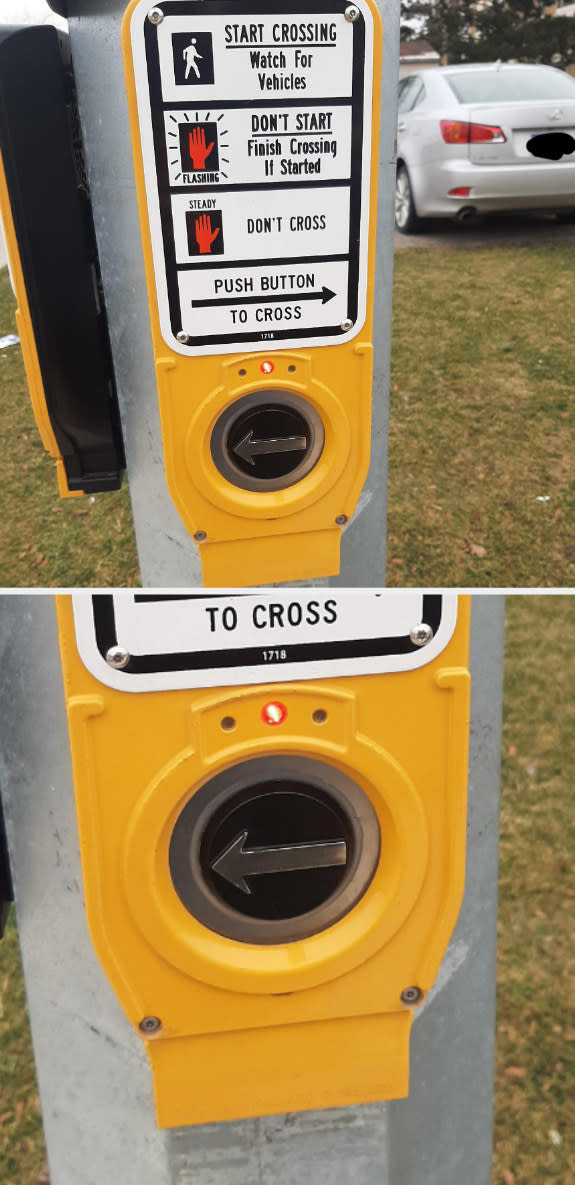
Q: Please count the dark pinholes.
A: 4